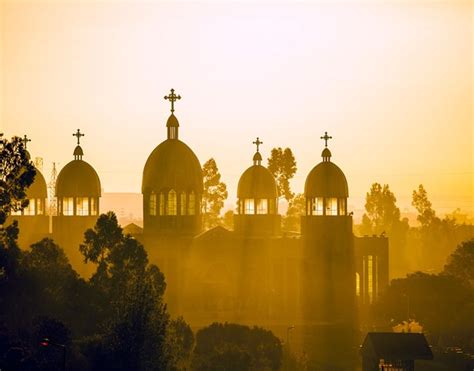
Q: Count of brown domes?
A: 5